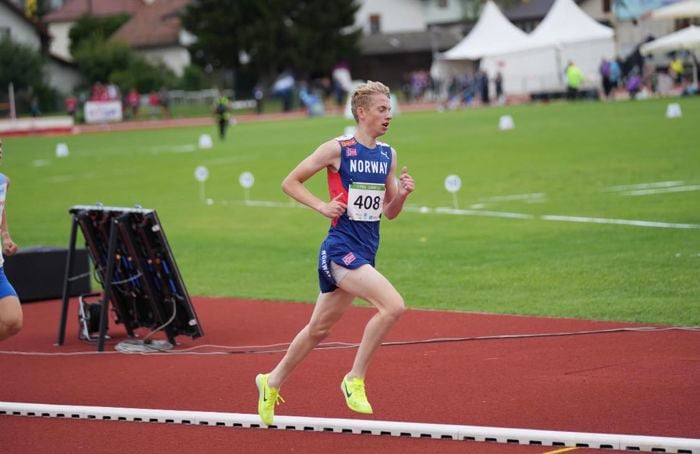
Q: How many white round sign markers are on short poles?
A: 3